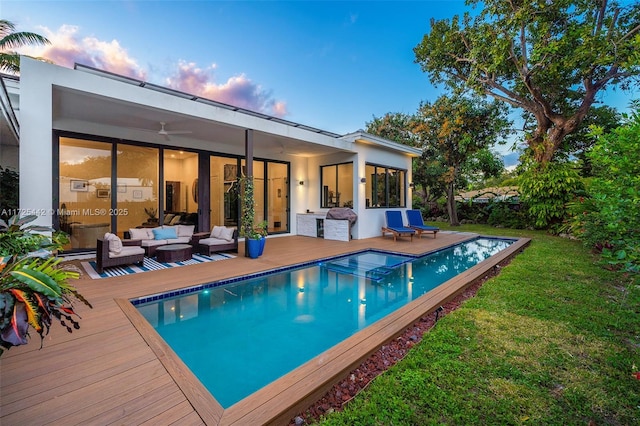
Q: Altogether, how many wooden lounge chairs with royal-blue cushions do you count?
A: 2